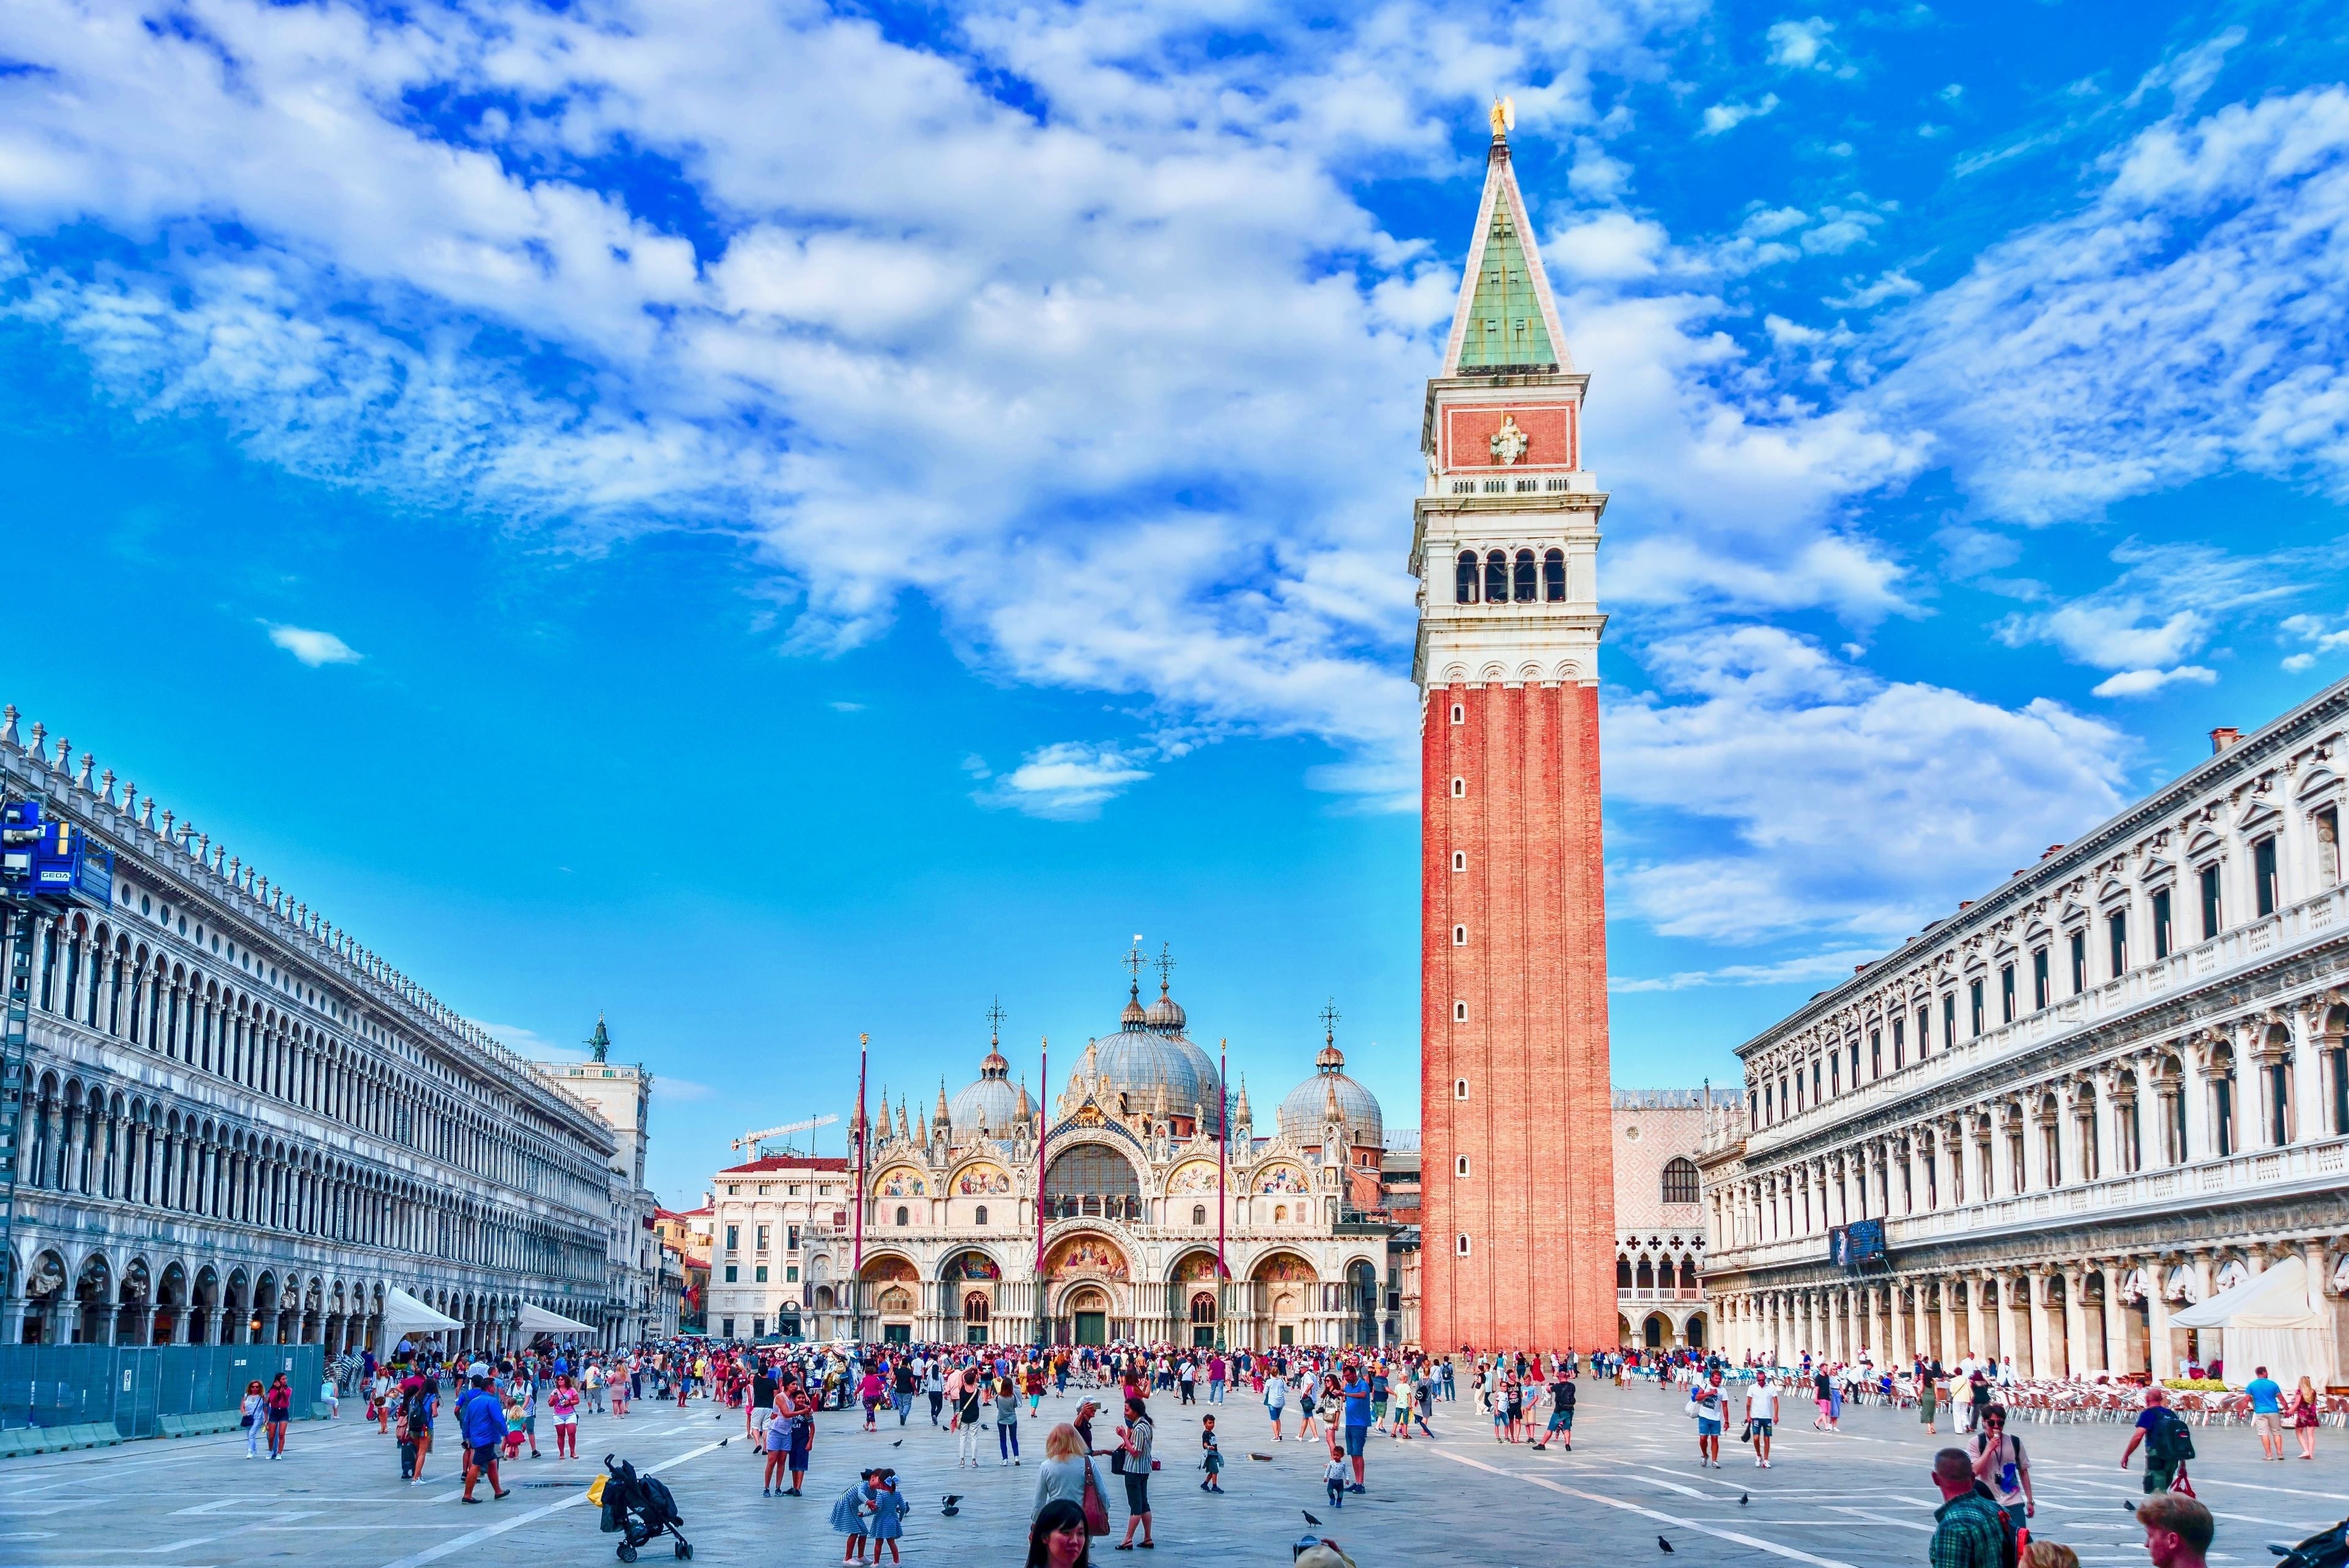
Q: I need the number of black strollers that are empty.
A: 1